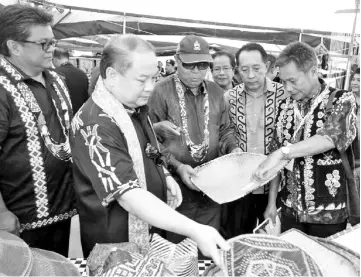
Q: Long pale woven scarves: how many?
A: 1